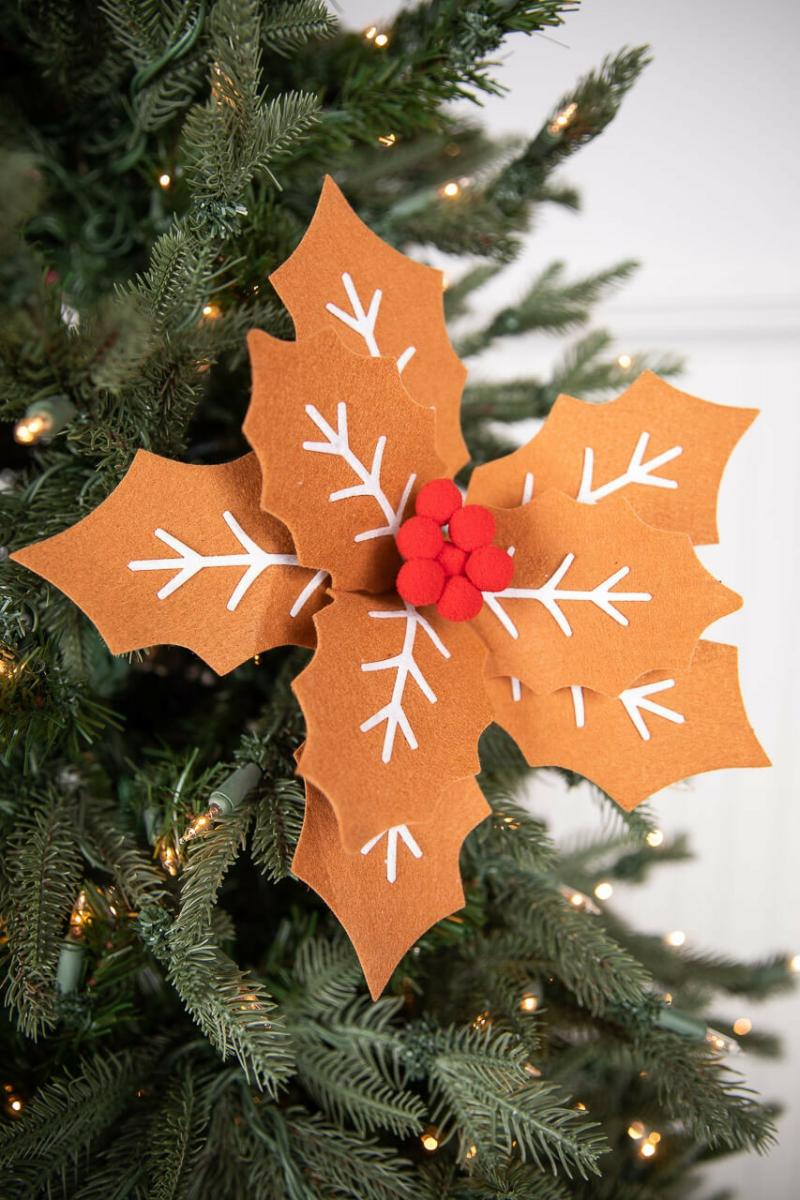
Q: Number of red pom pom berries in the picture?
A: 7